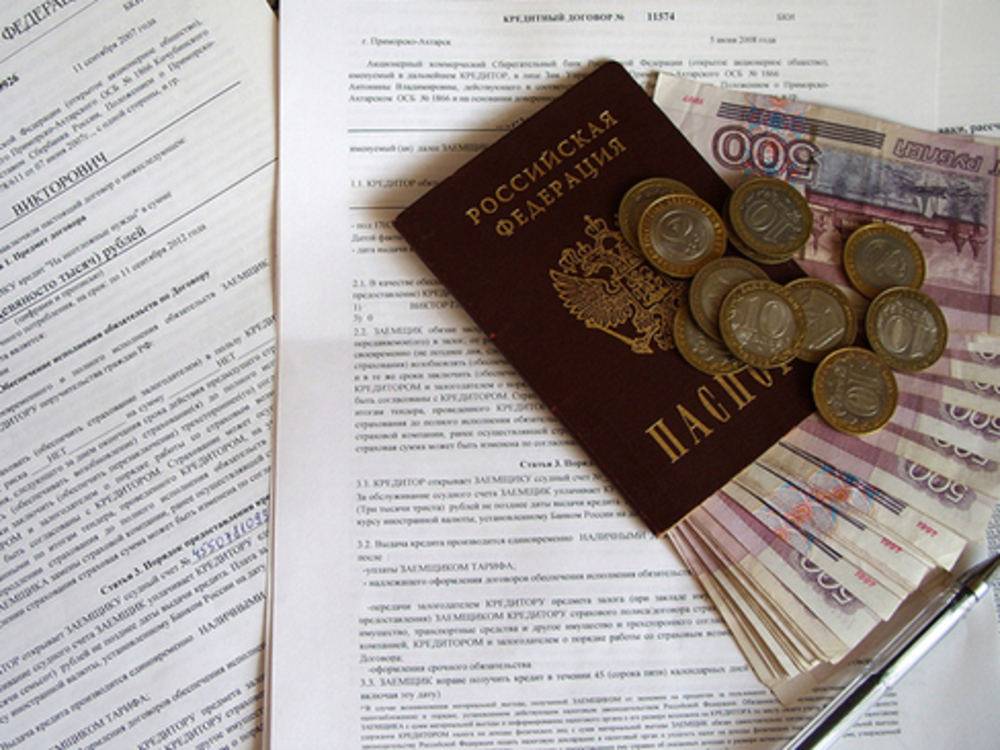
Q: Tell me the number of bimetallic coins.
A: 11